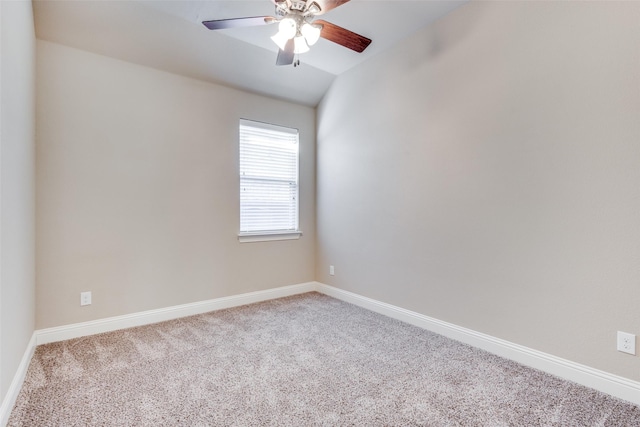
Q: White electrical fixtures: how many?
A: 3